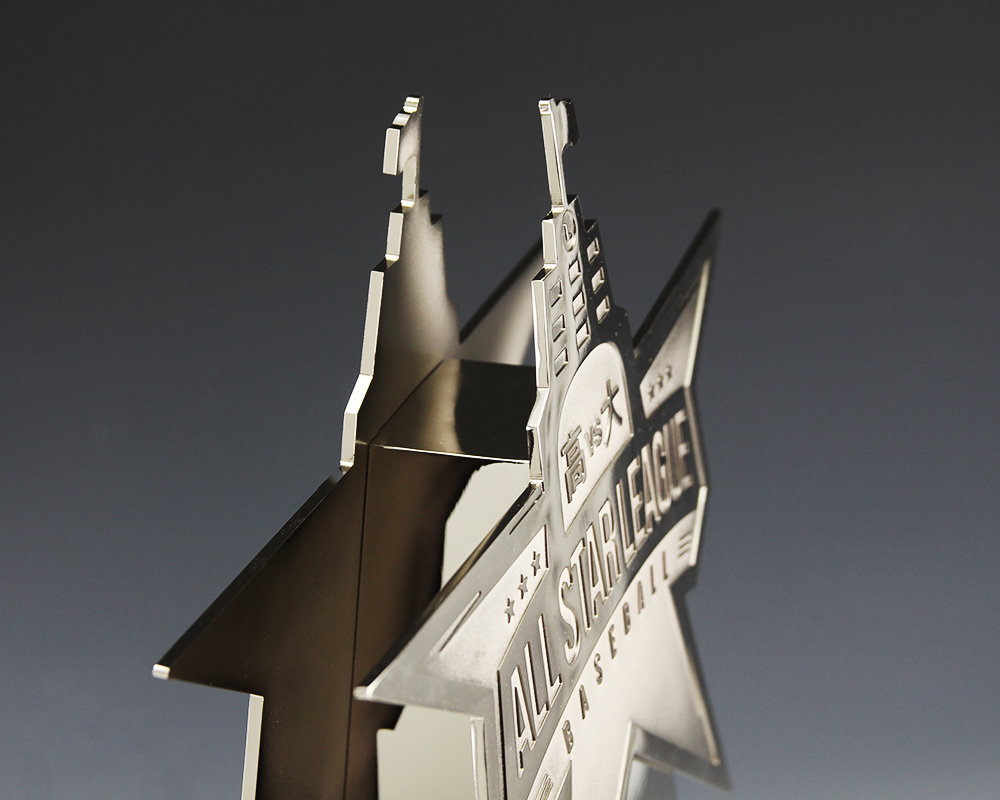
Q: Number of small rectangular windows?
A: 9